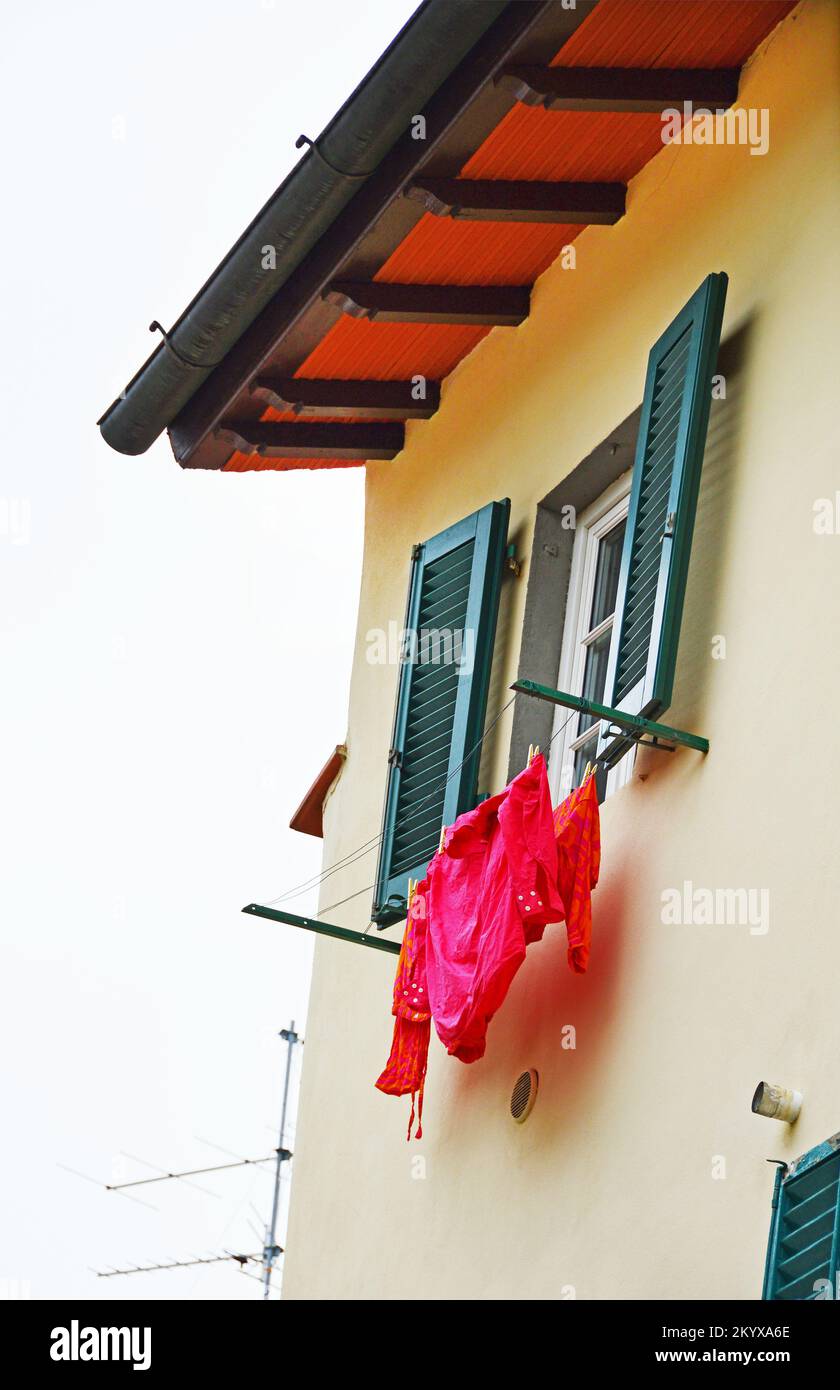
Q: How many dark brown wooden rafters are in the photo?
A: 5